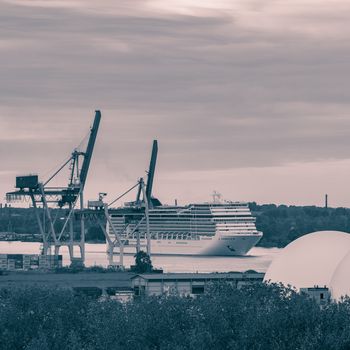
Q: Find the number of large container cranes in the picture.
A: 2